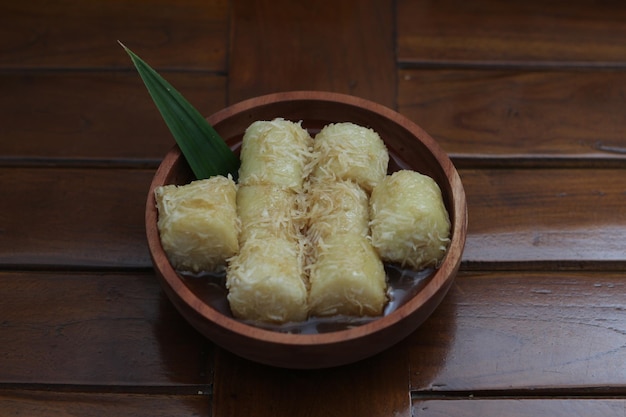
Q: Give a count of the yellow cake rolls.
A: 8